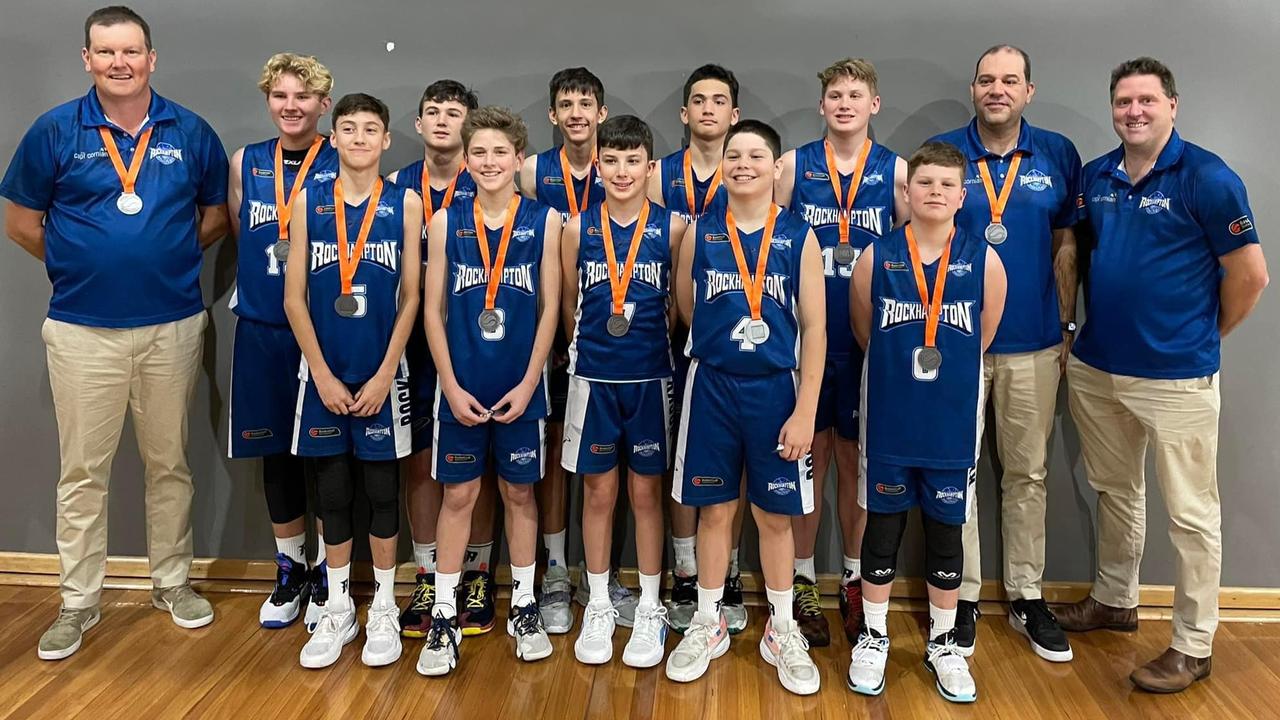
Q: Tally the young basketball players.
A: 10